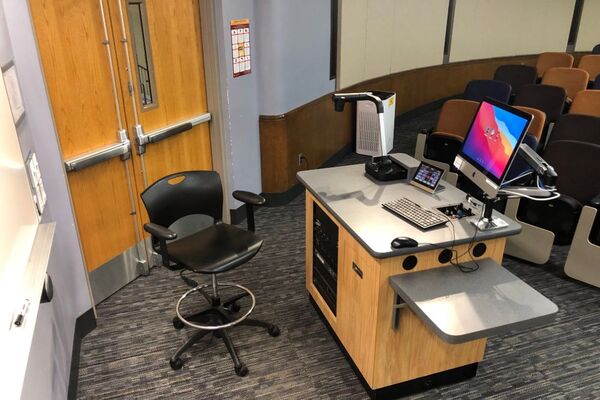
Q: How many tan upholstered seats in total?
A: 6